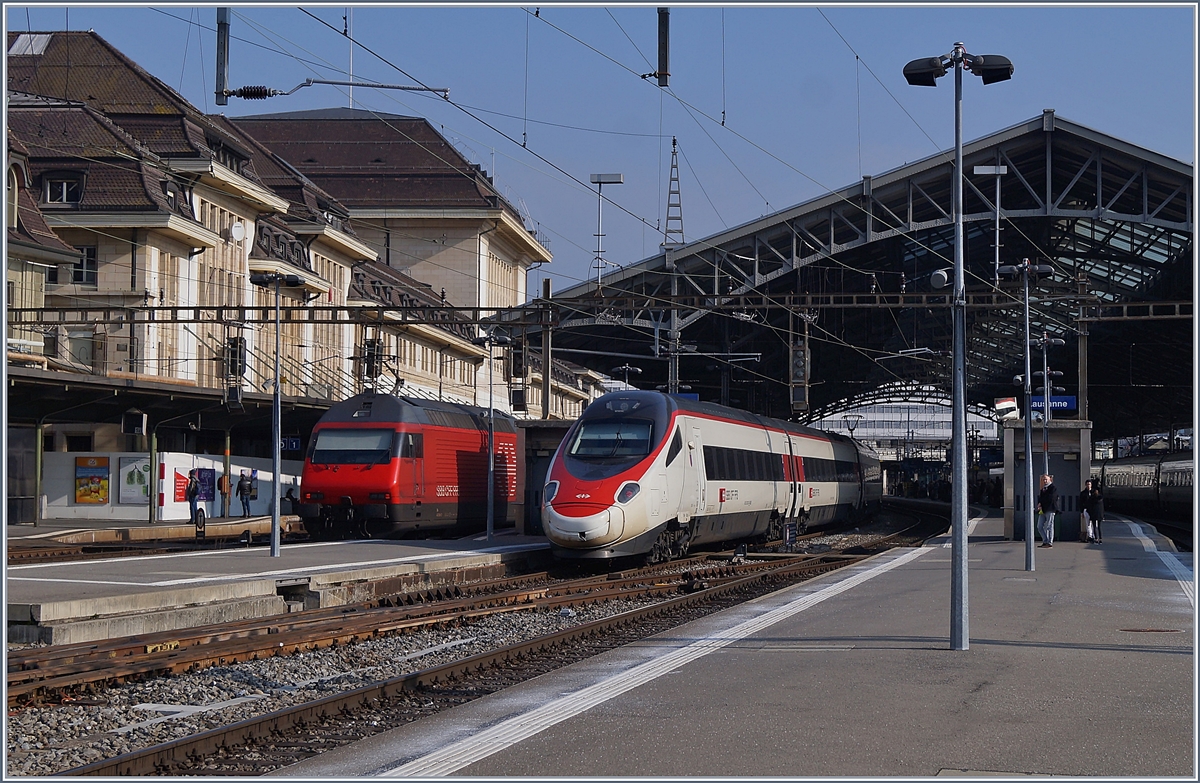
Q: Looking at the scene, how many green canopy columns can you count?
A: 3